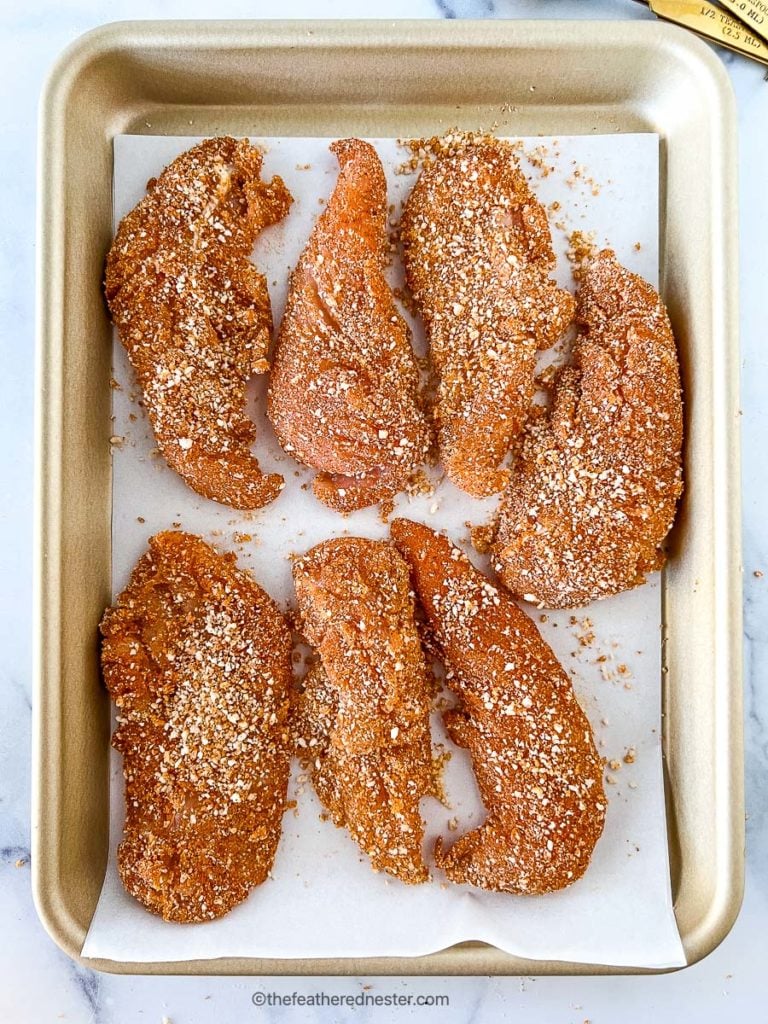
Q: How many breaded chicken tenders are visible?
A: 7